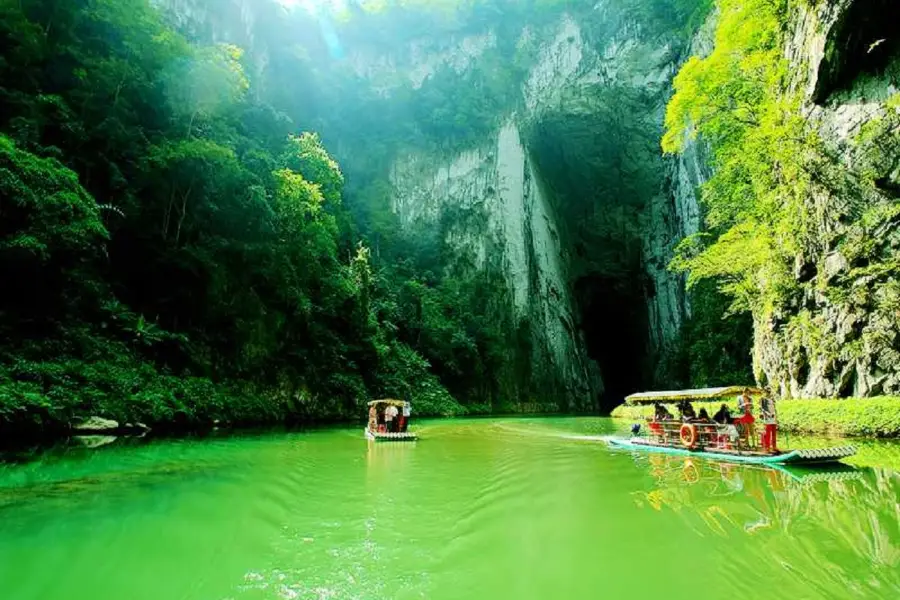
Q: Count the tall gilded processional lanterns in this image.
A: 0